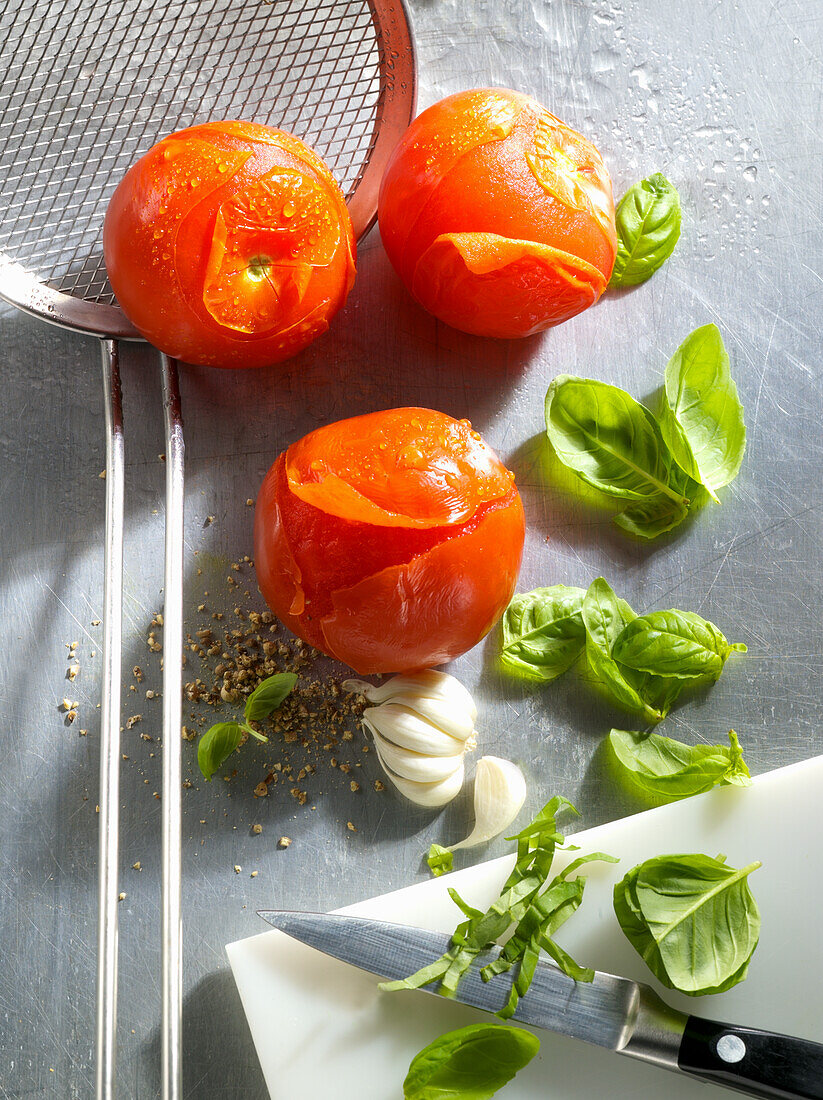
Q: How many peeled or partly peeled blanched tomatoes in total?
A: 3